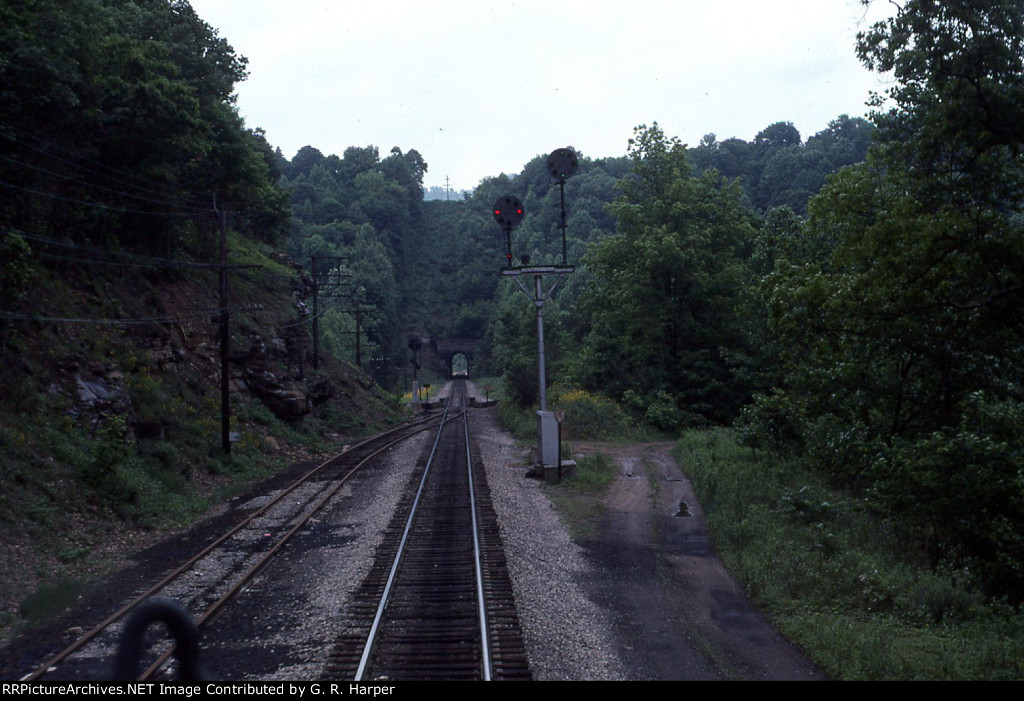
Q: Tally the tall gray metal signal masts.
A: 1